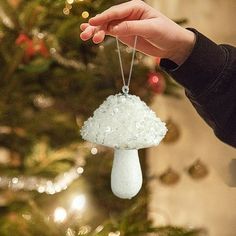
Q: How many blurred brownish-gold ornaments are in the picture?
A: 3